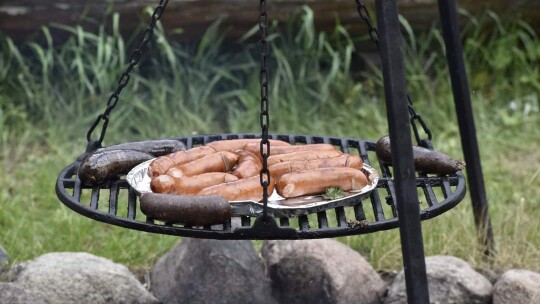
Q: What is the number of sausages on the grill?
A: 14